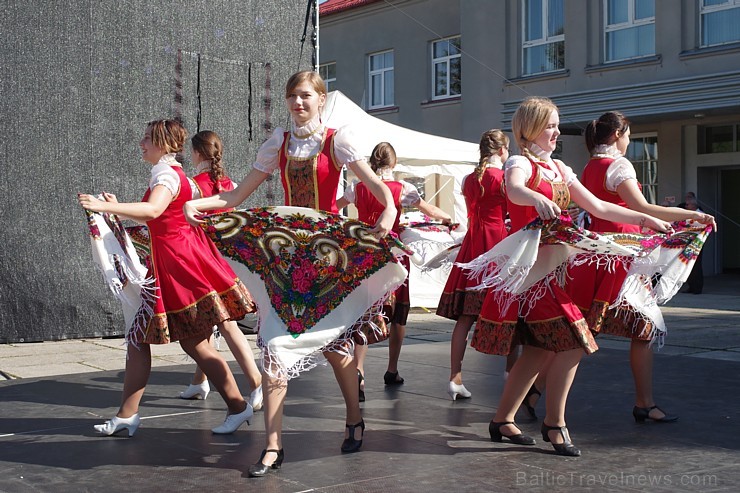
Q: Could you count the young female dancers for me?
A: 7